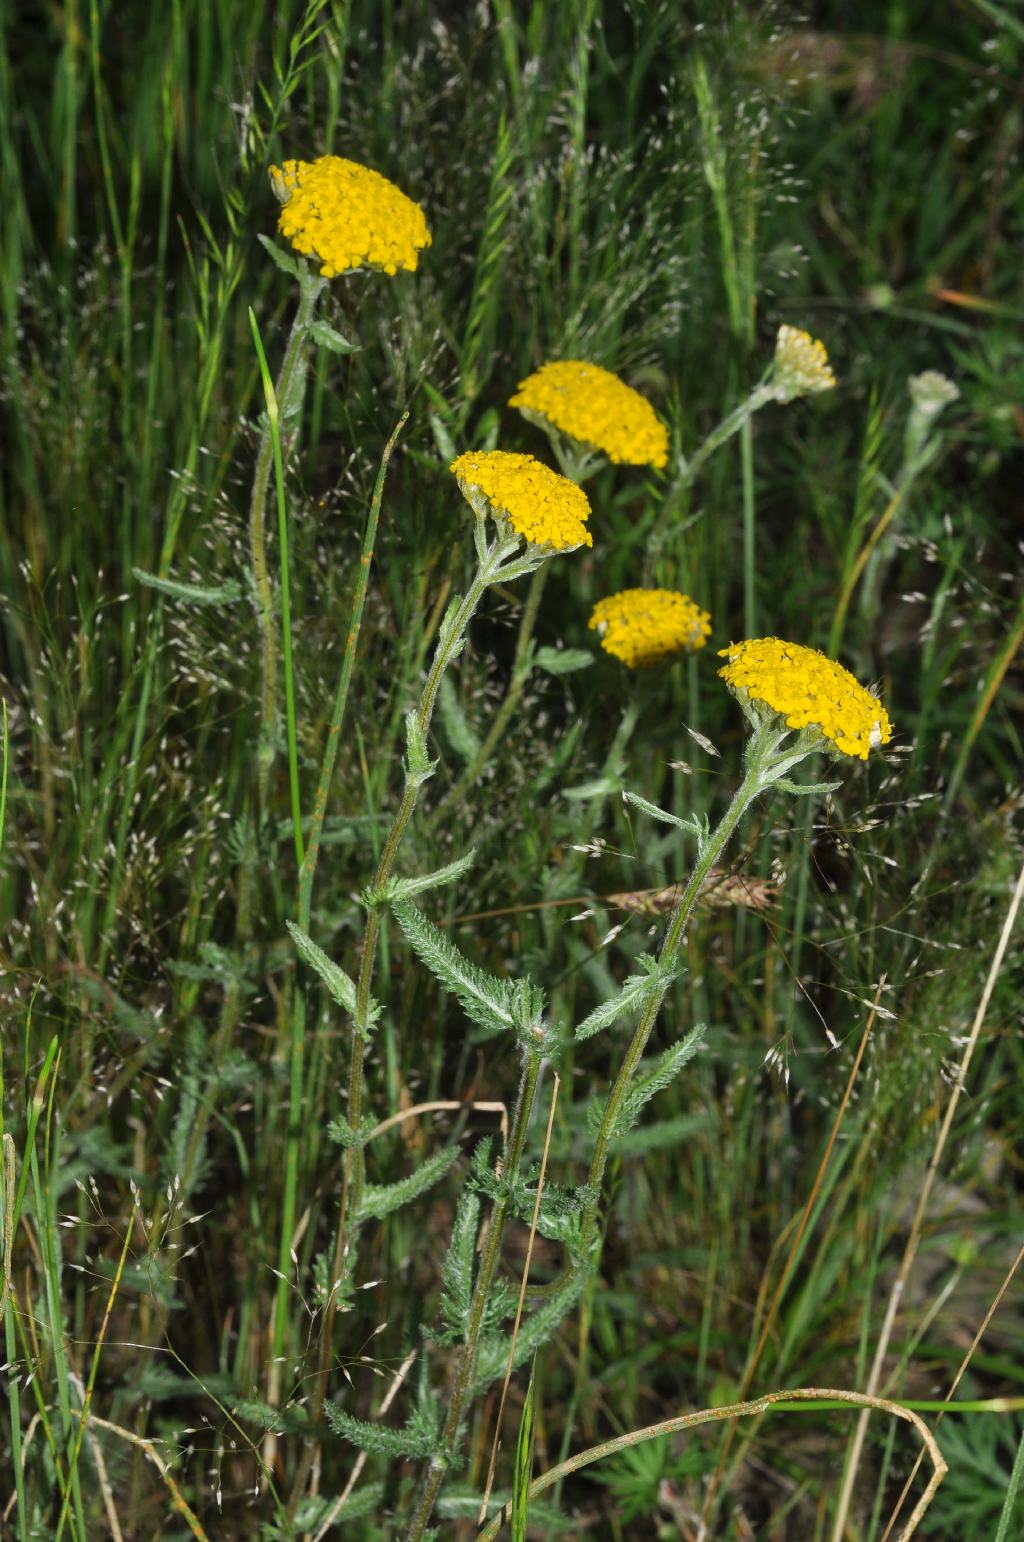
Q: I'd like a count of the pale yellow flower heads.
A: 2